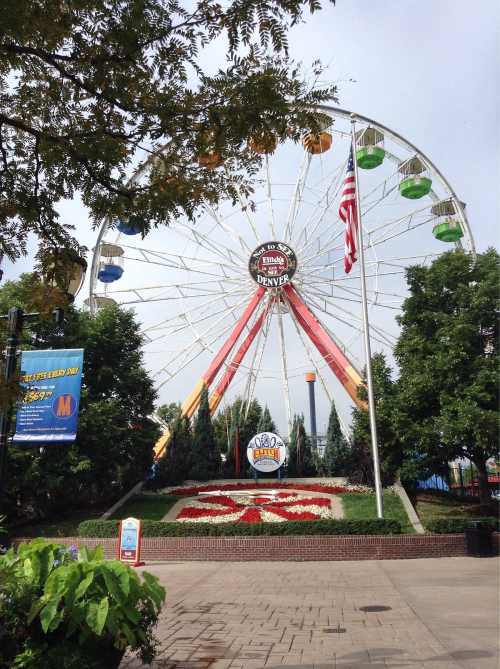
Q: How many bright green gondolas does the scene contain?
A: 3